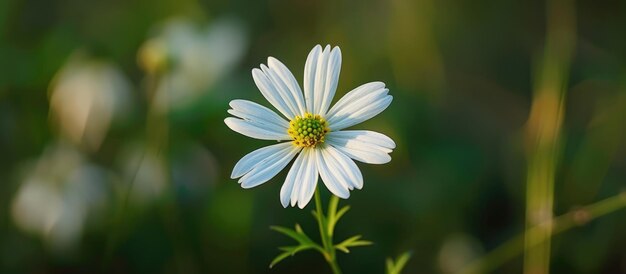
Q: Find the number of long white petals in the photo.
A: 8